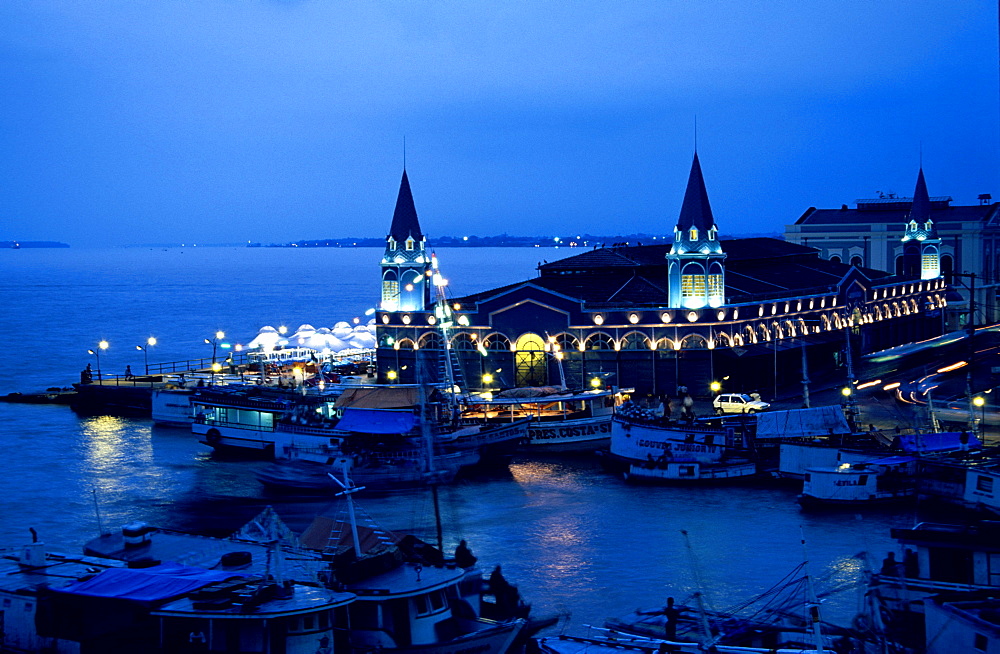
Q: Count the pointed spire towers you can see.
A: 3